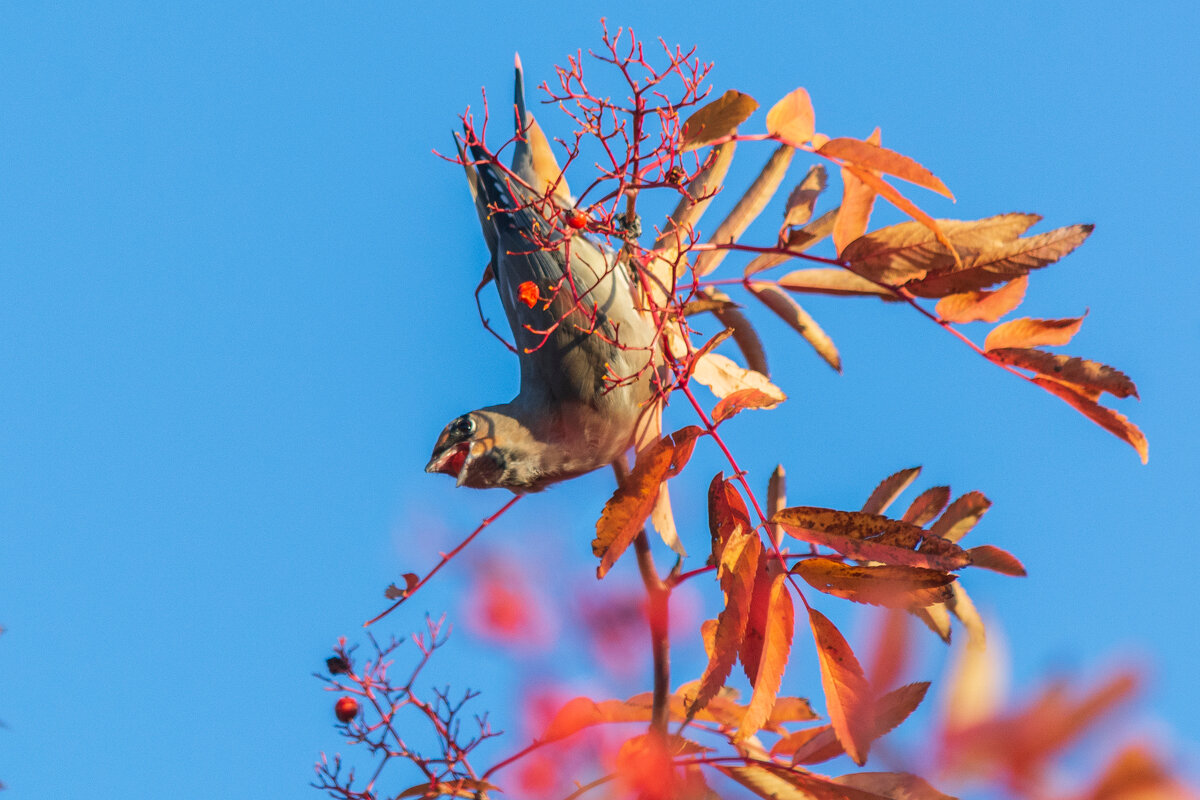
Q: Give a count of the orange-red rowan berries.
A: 3